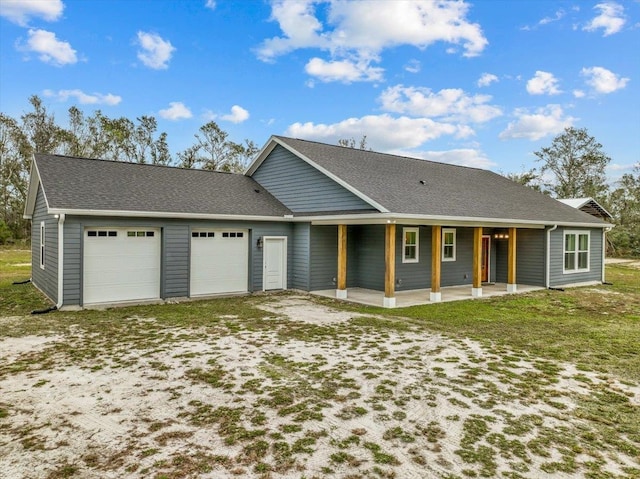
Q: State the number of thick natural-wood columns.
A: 5